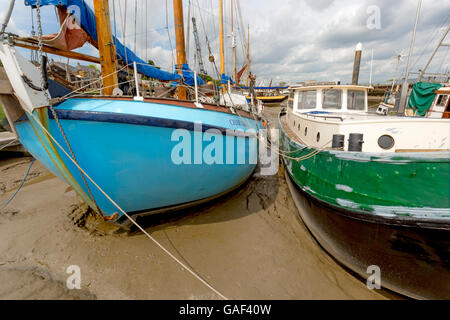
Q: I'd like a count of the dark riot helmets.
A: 0